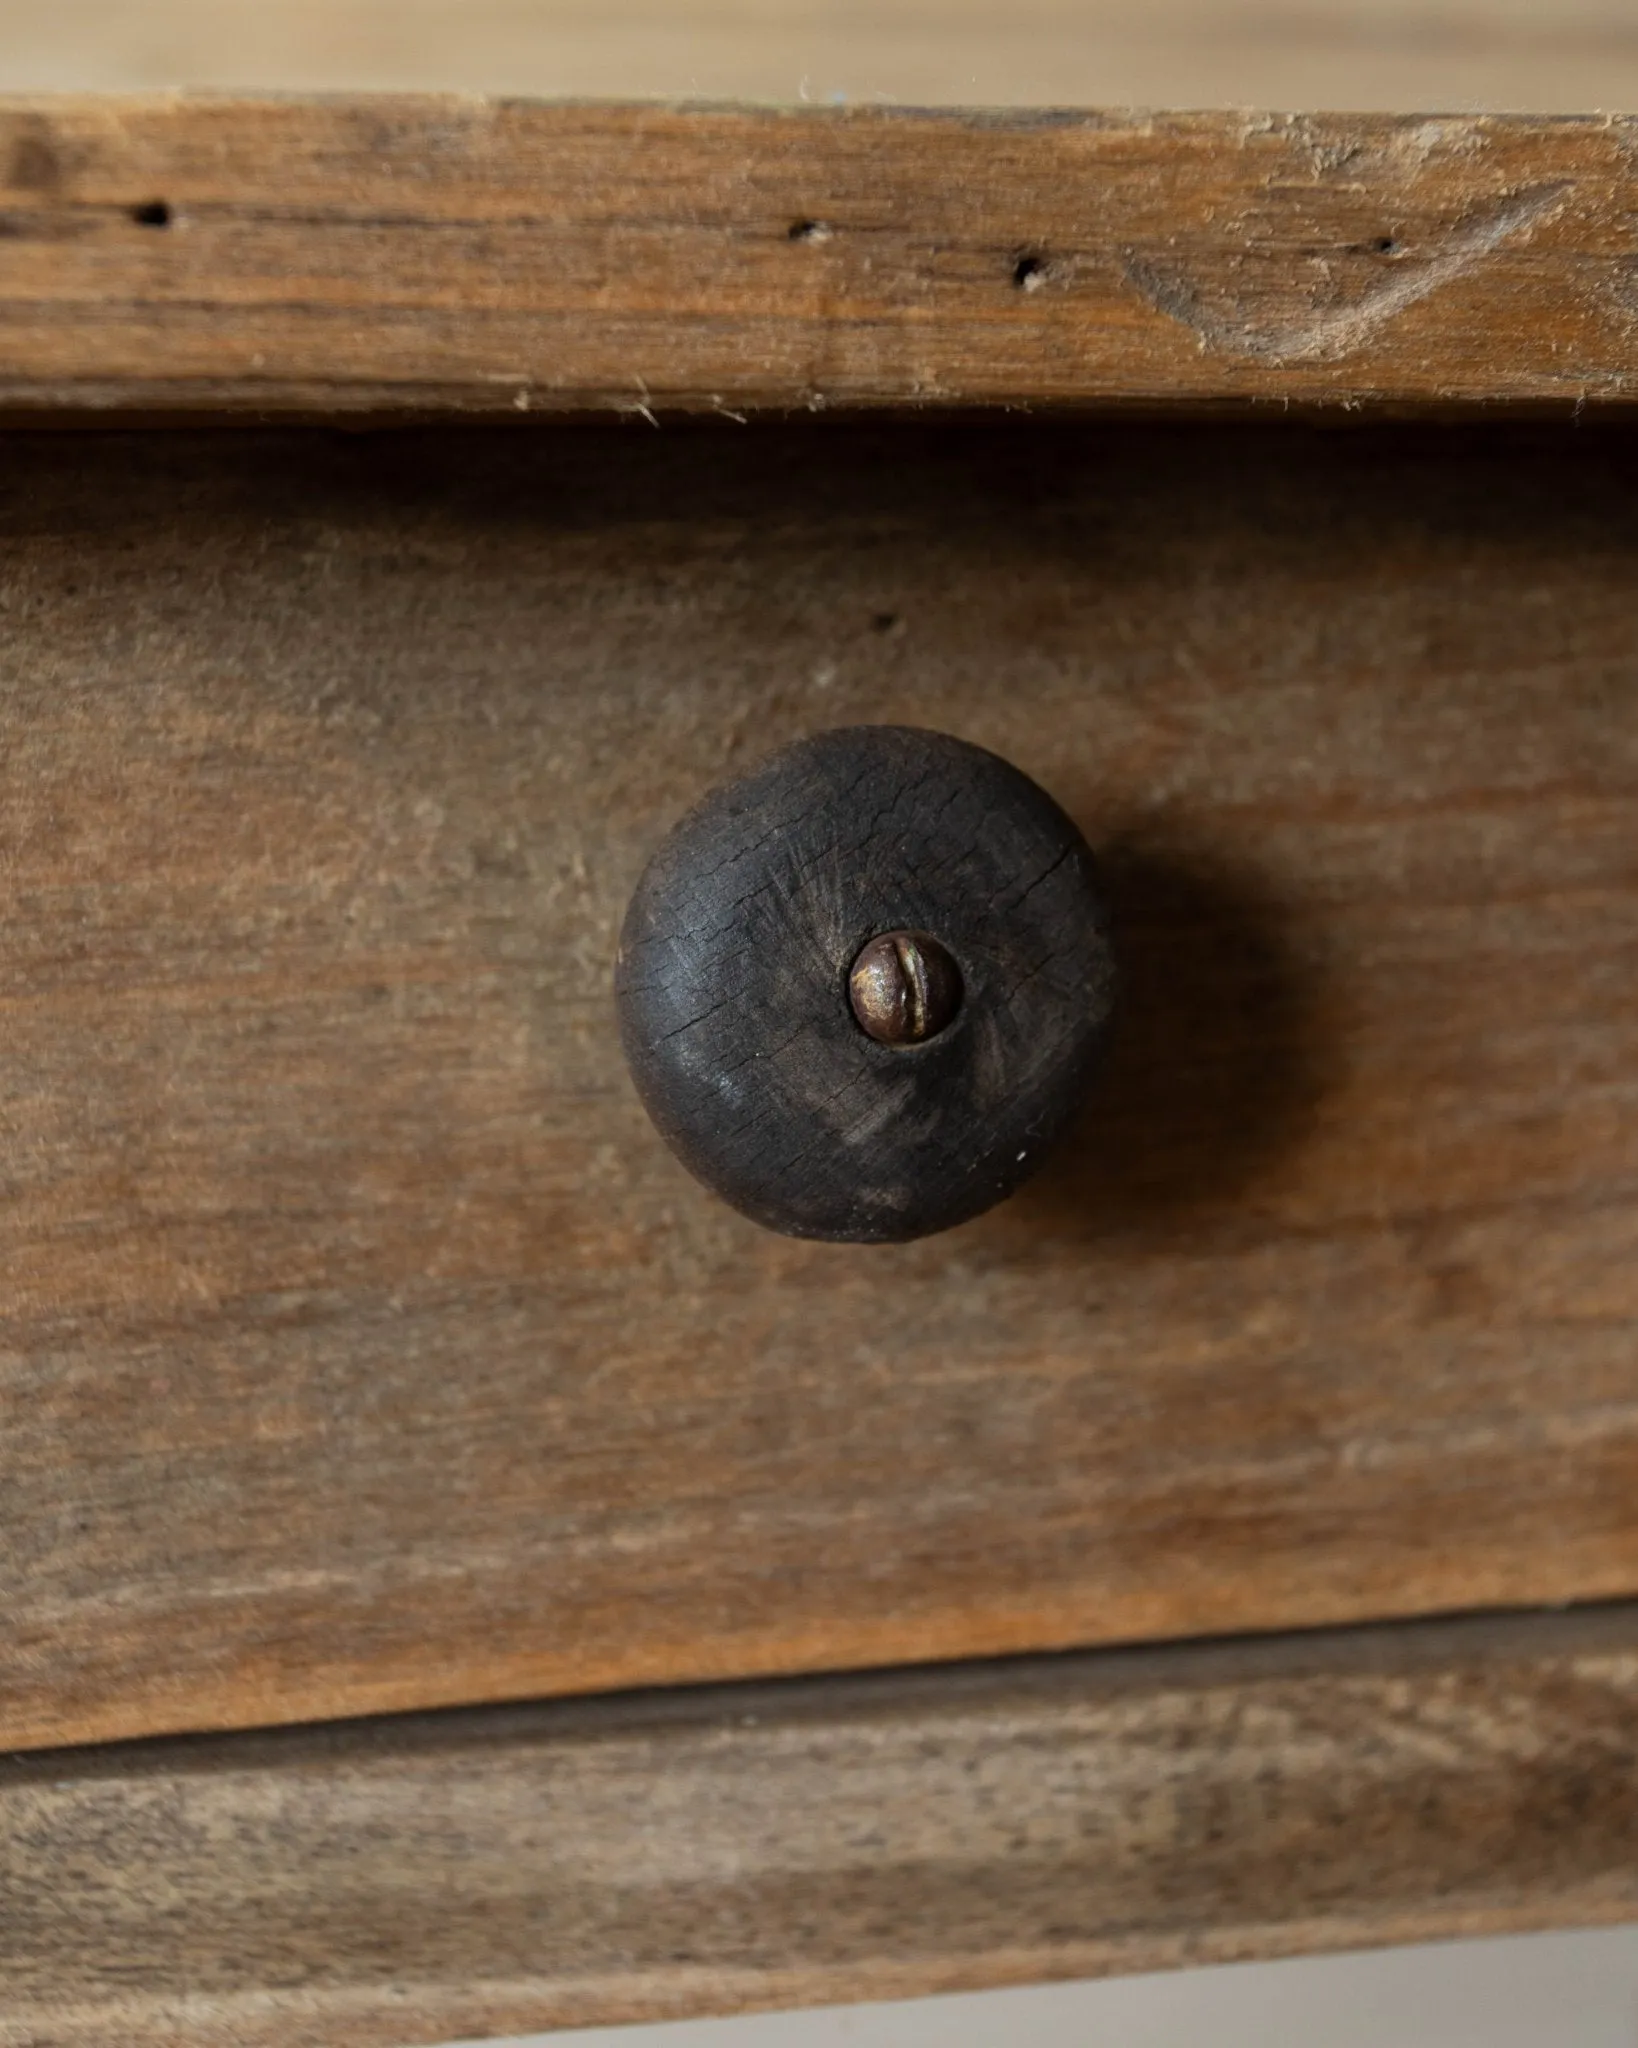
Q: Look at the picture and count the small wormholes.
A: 5